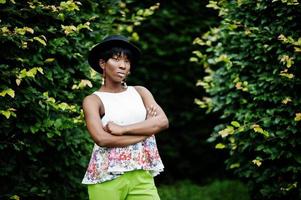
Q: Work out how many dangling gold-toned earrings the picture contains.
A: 2